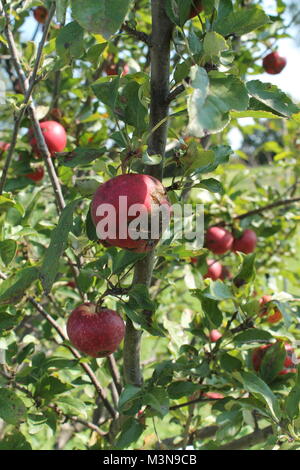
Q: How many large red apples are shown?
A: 2